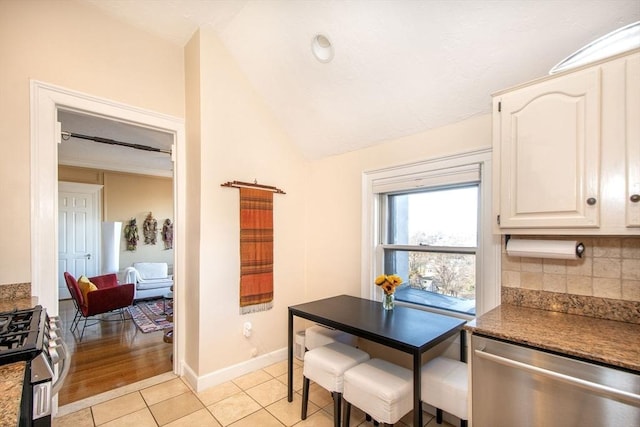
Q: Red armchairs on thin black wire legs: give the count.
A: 1